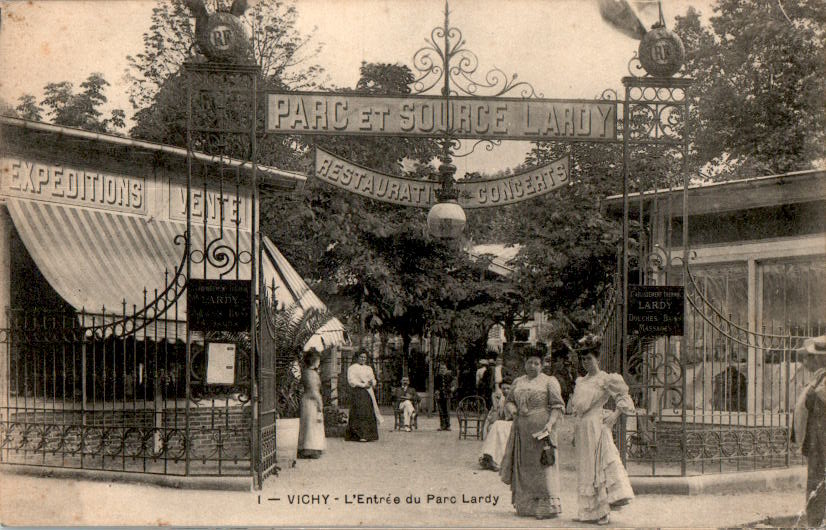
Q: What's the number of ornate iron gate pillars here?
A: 2